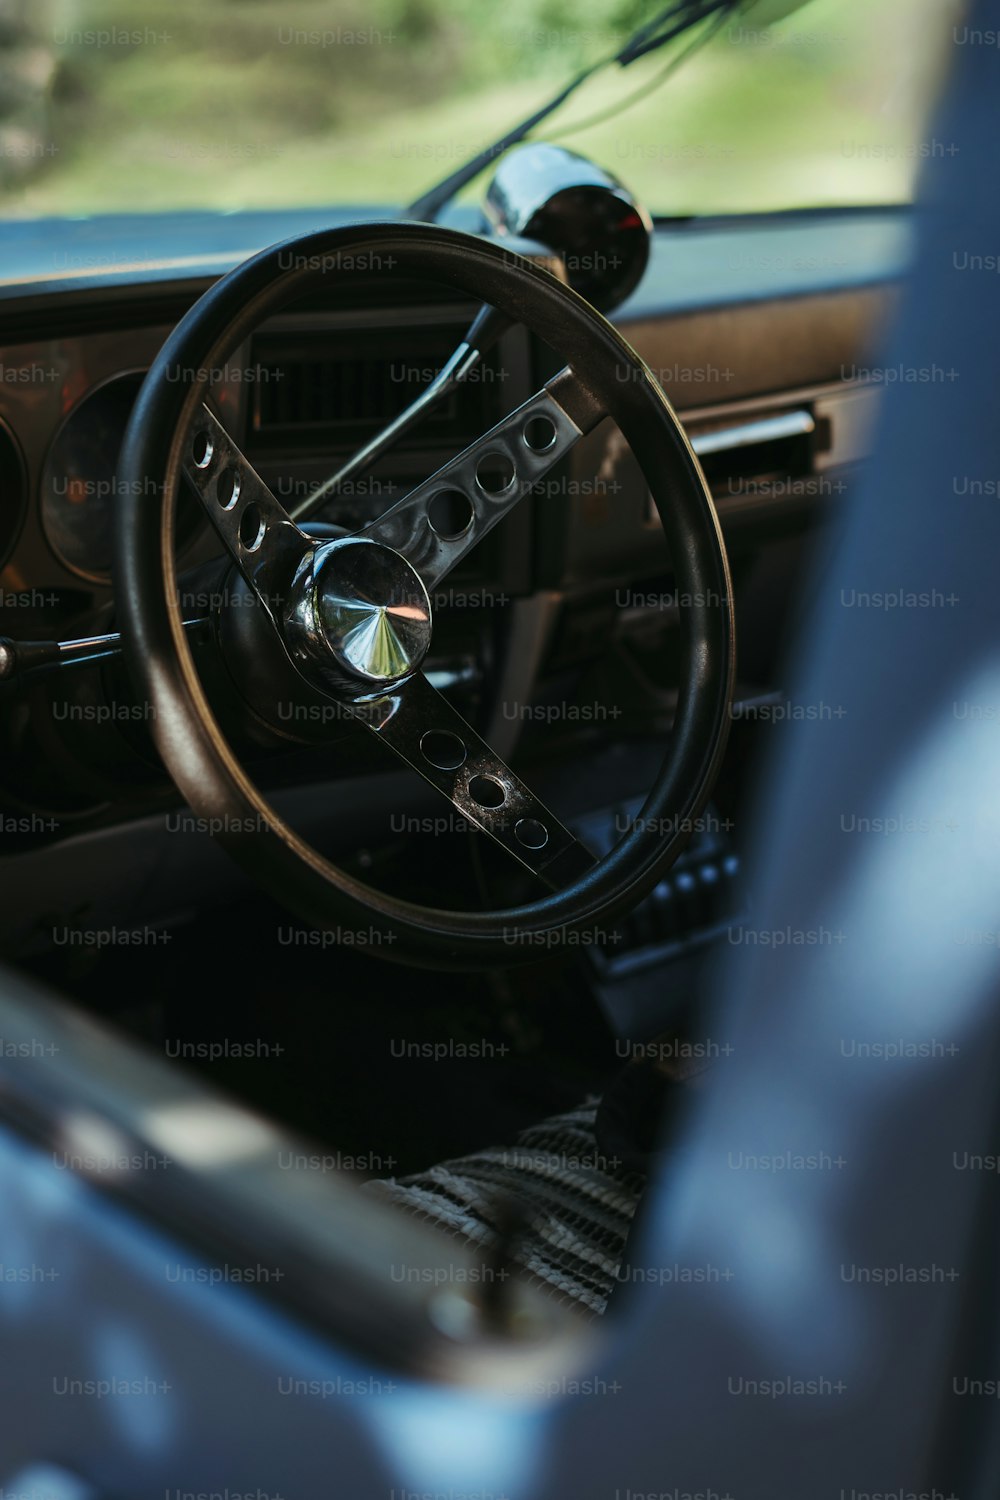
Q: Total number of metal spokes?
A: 3